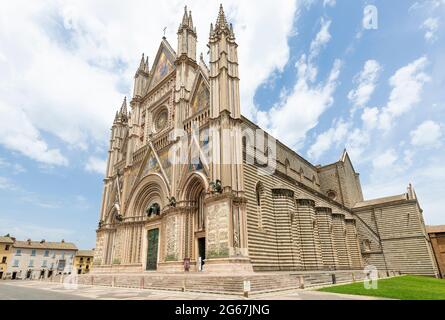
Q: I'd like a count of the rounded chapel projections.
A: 5